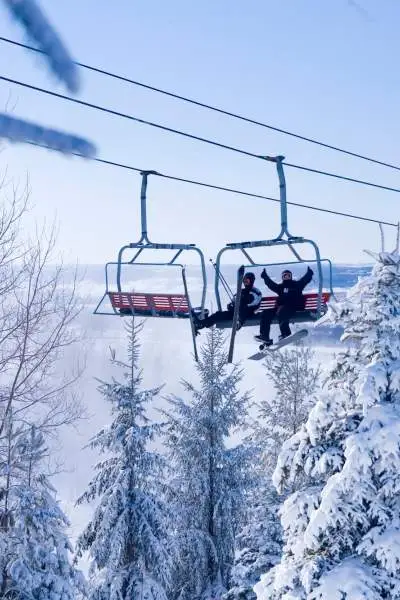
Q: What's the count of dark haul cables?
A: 3